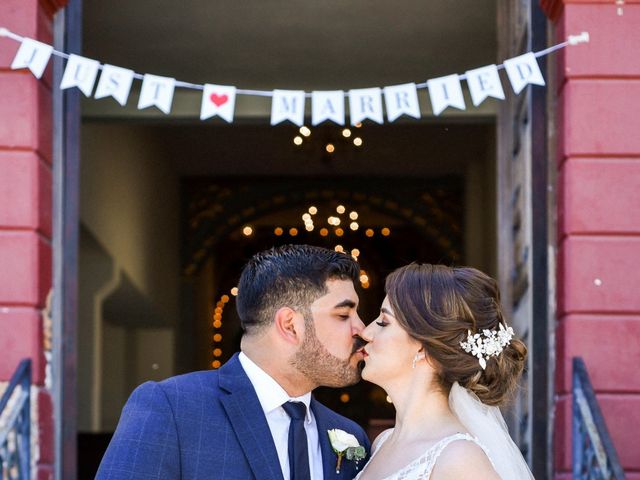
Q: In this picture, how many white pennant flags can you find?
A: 12